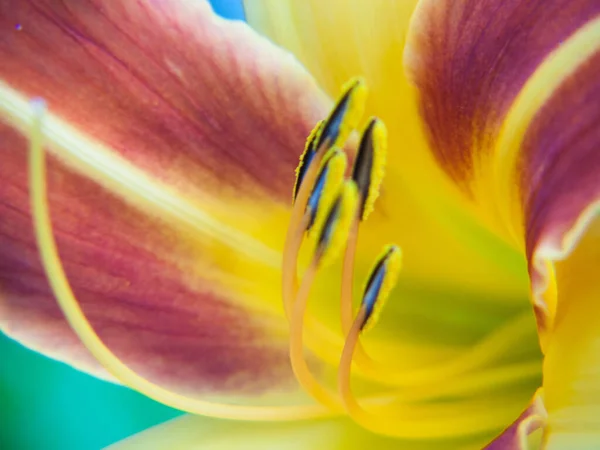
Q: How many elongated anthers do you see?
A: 6